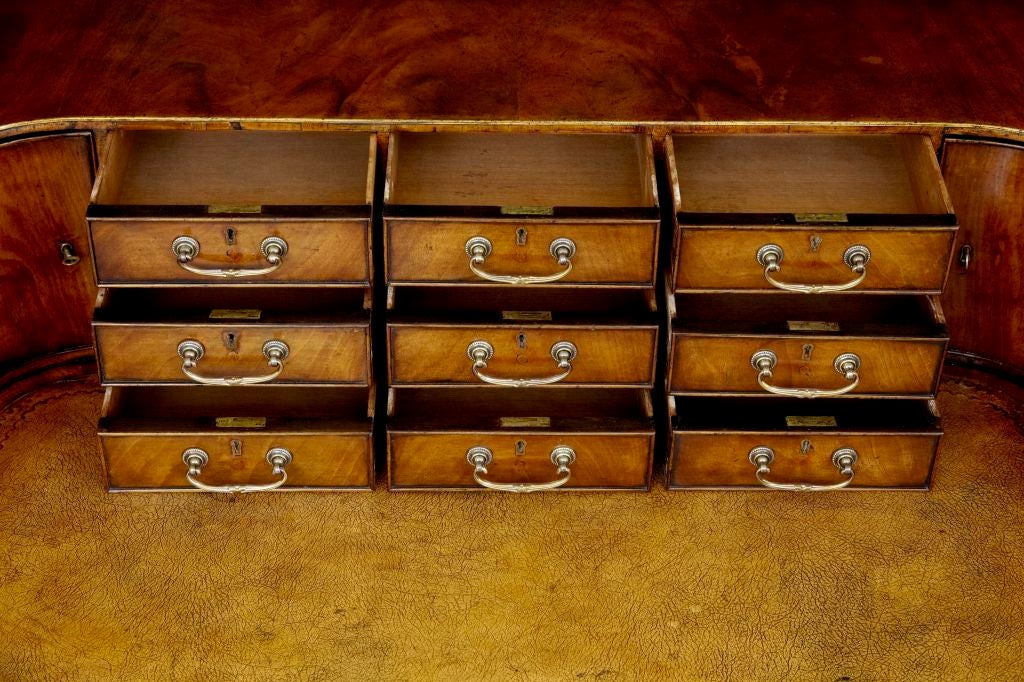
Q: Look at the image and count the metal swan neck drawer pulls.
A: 9